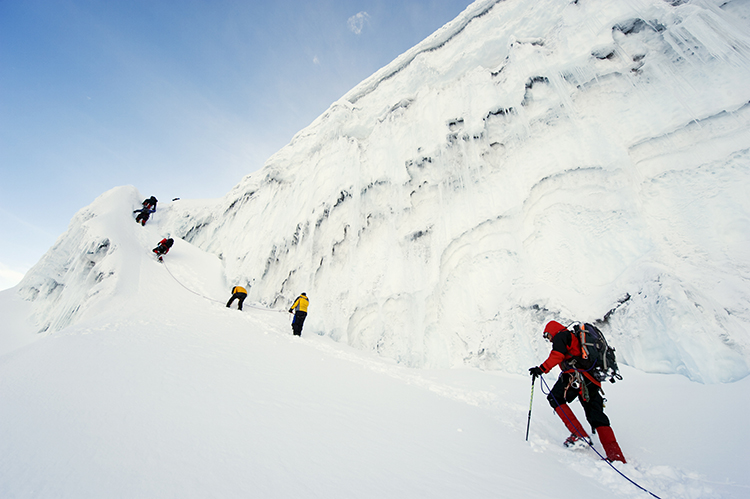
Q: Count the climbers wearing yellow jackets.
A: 2